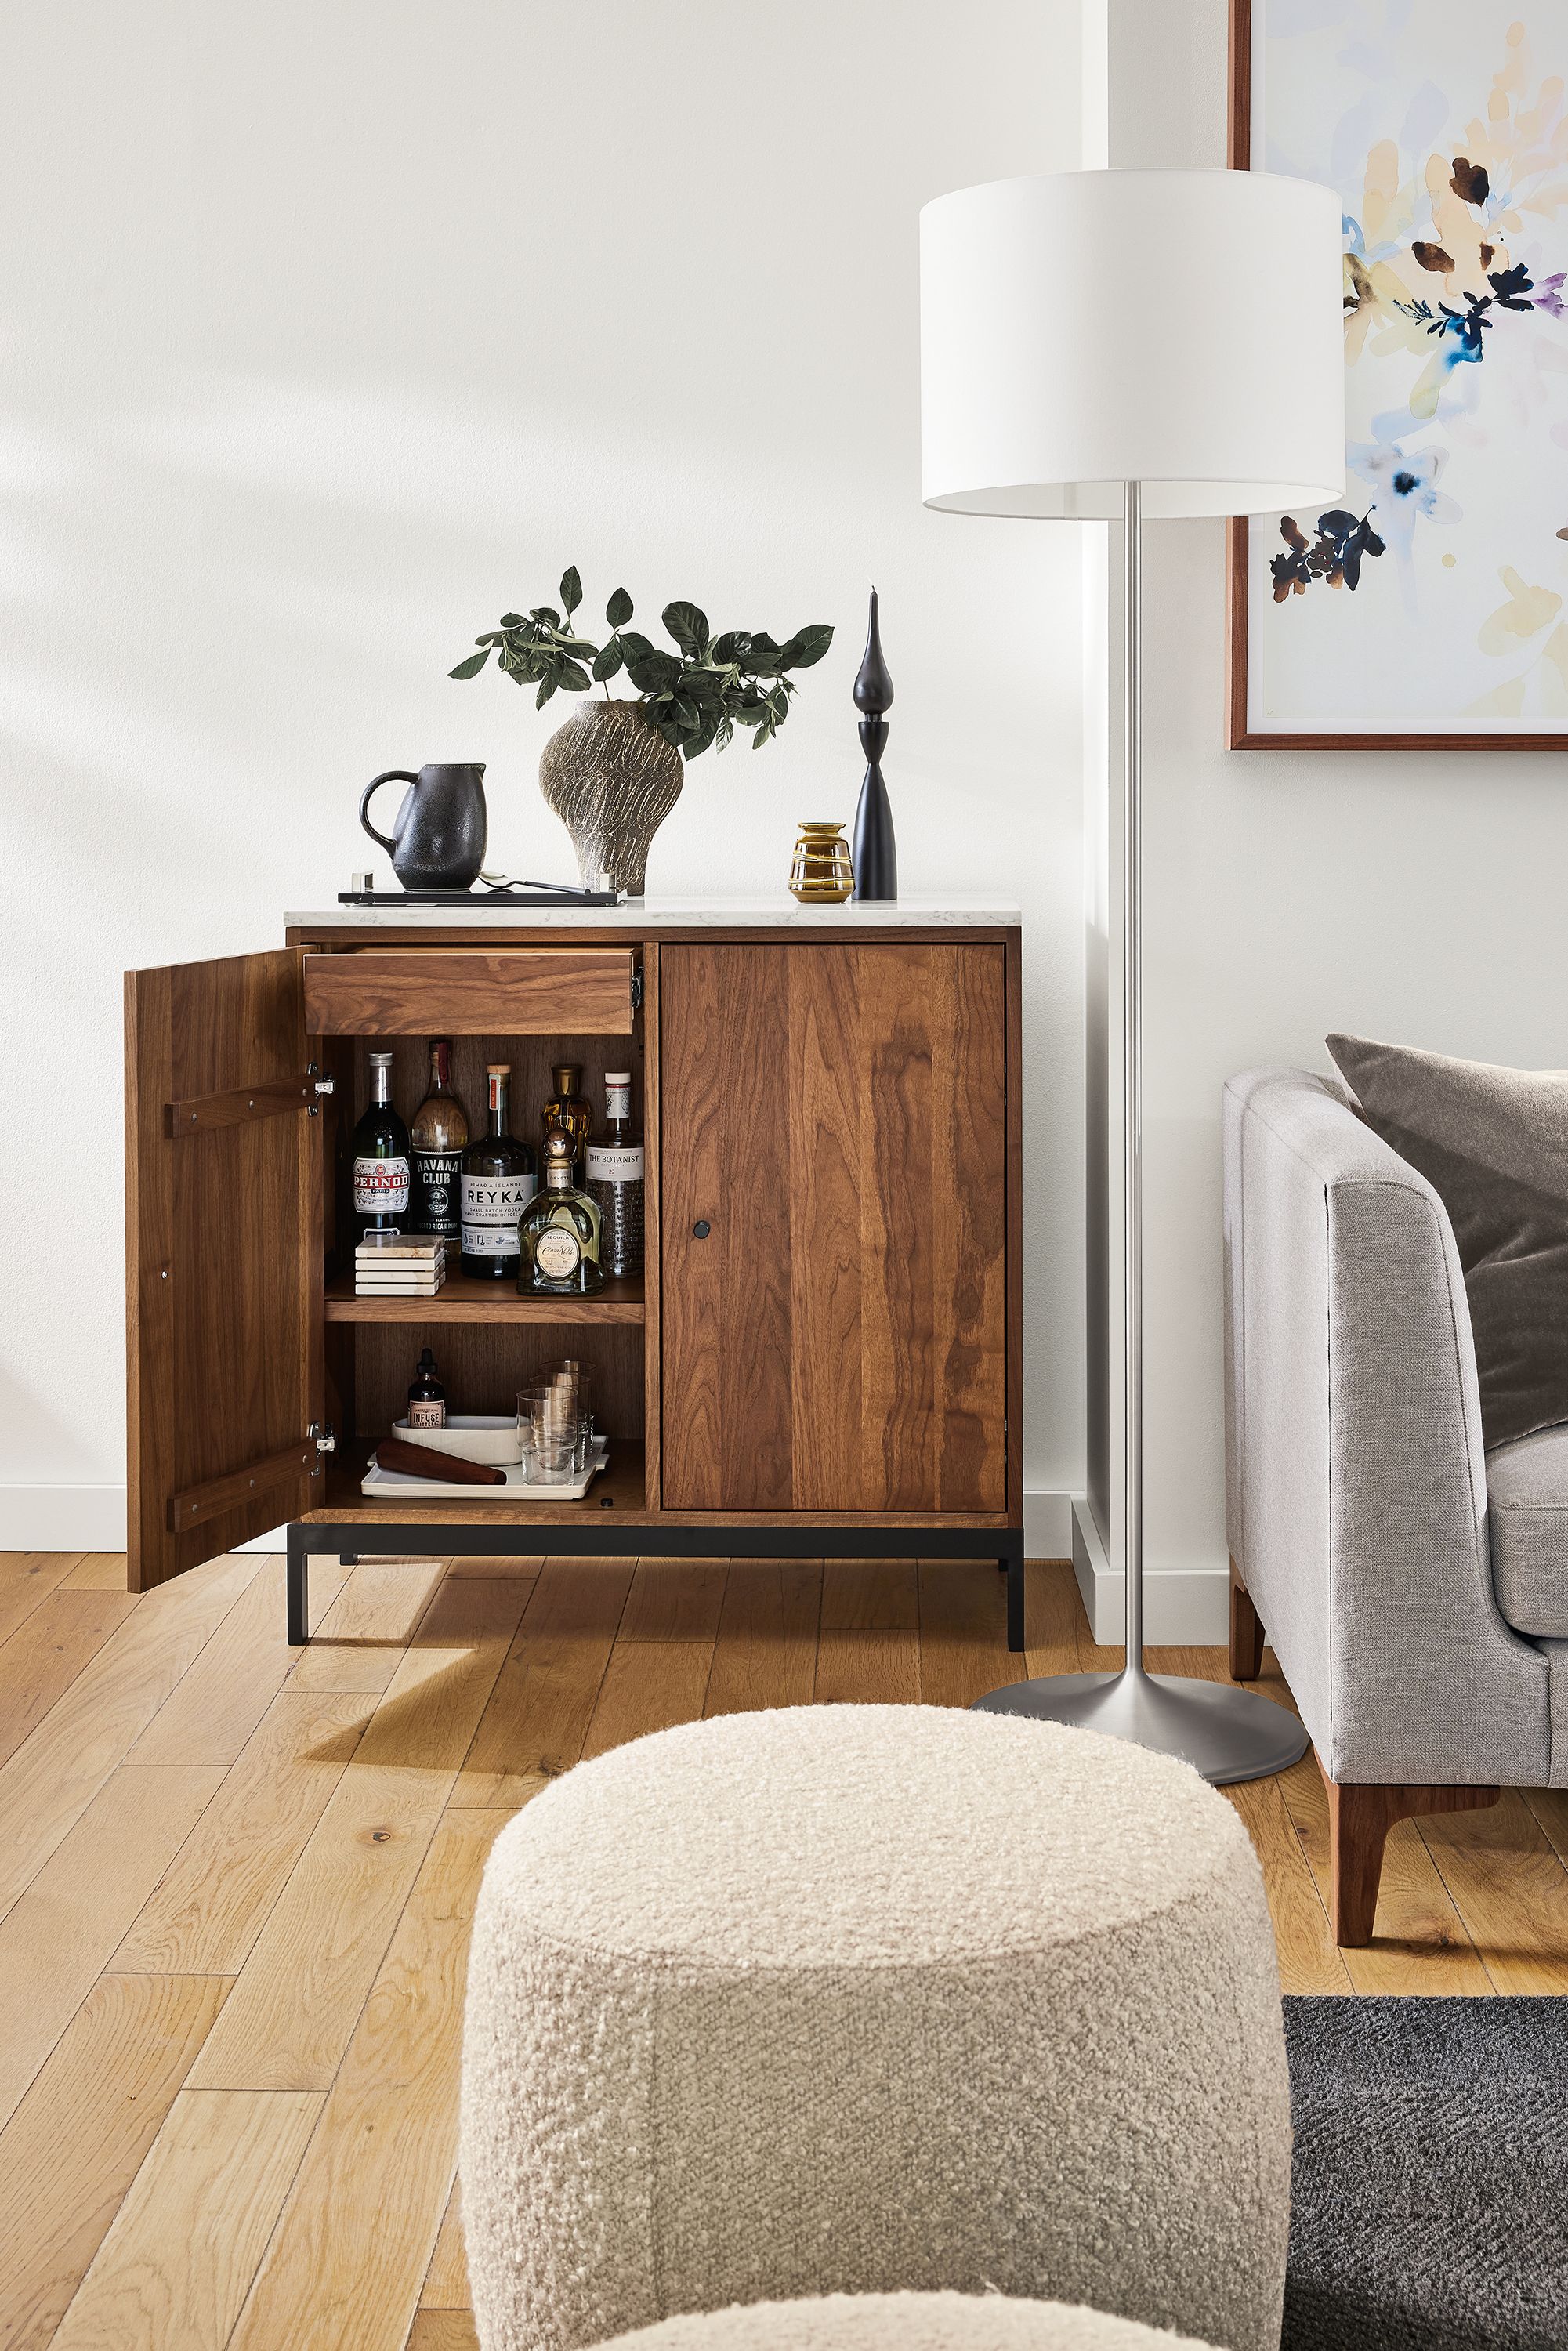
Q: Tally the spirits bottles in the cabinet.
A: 6